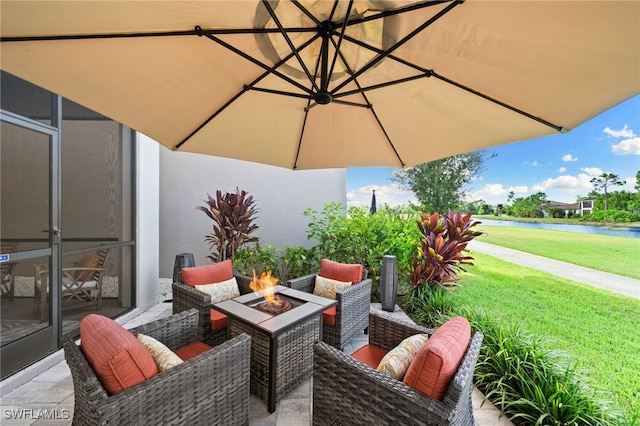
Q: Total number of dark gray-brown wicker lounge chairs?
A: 4